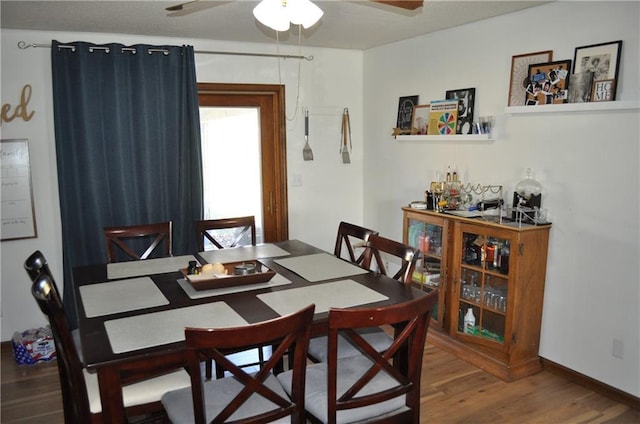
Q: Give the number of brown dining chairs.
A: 8